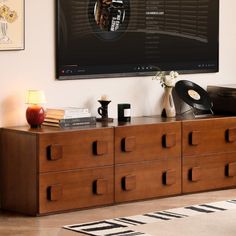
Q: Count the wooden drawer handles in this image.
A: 12